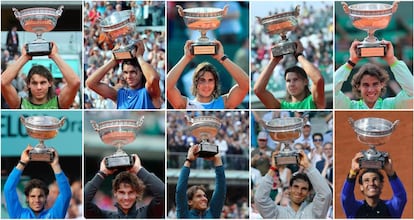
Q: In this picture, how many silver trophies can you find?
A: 10